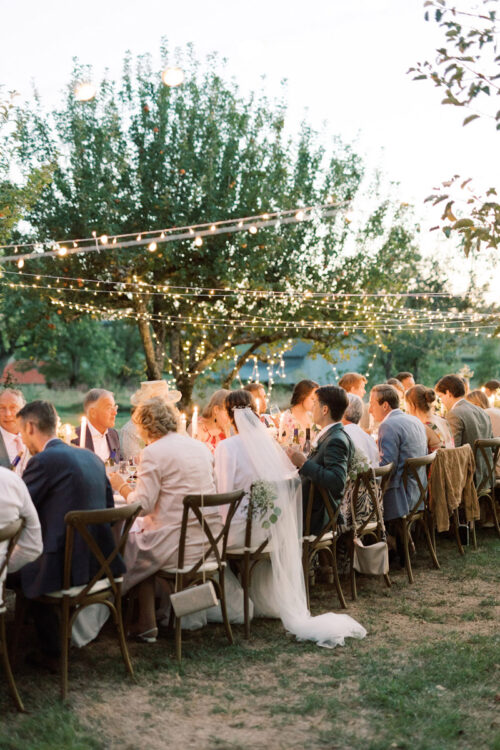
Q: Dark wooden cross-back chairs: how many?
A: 9